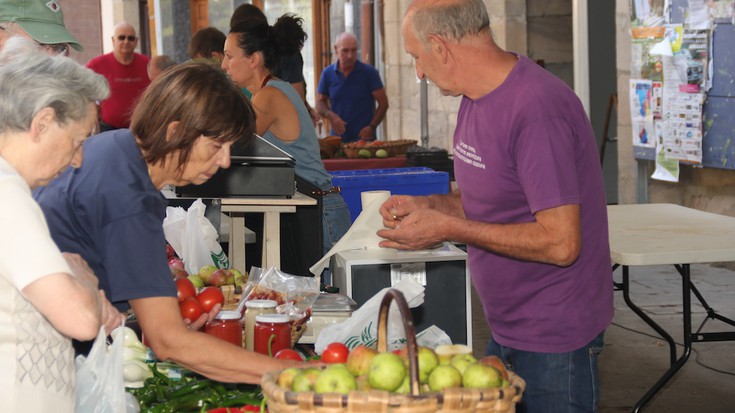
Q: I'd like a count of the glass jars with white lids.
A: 3